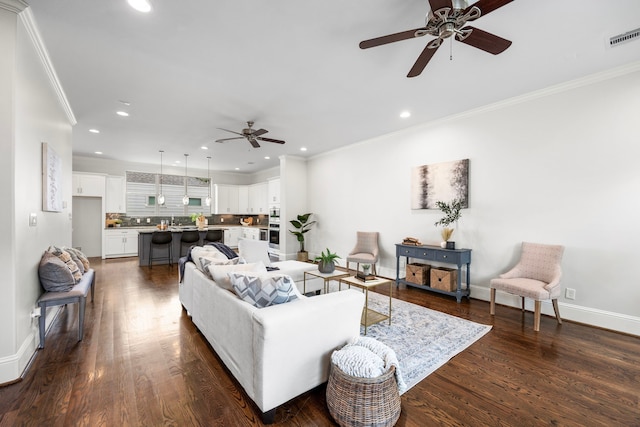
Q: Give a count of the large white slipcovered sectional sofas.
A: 1